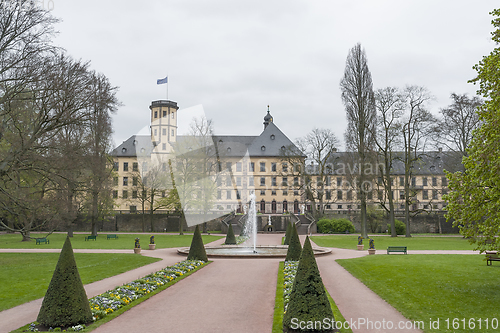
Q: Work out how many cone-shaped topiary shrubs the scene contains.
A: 6